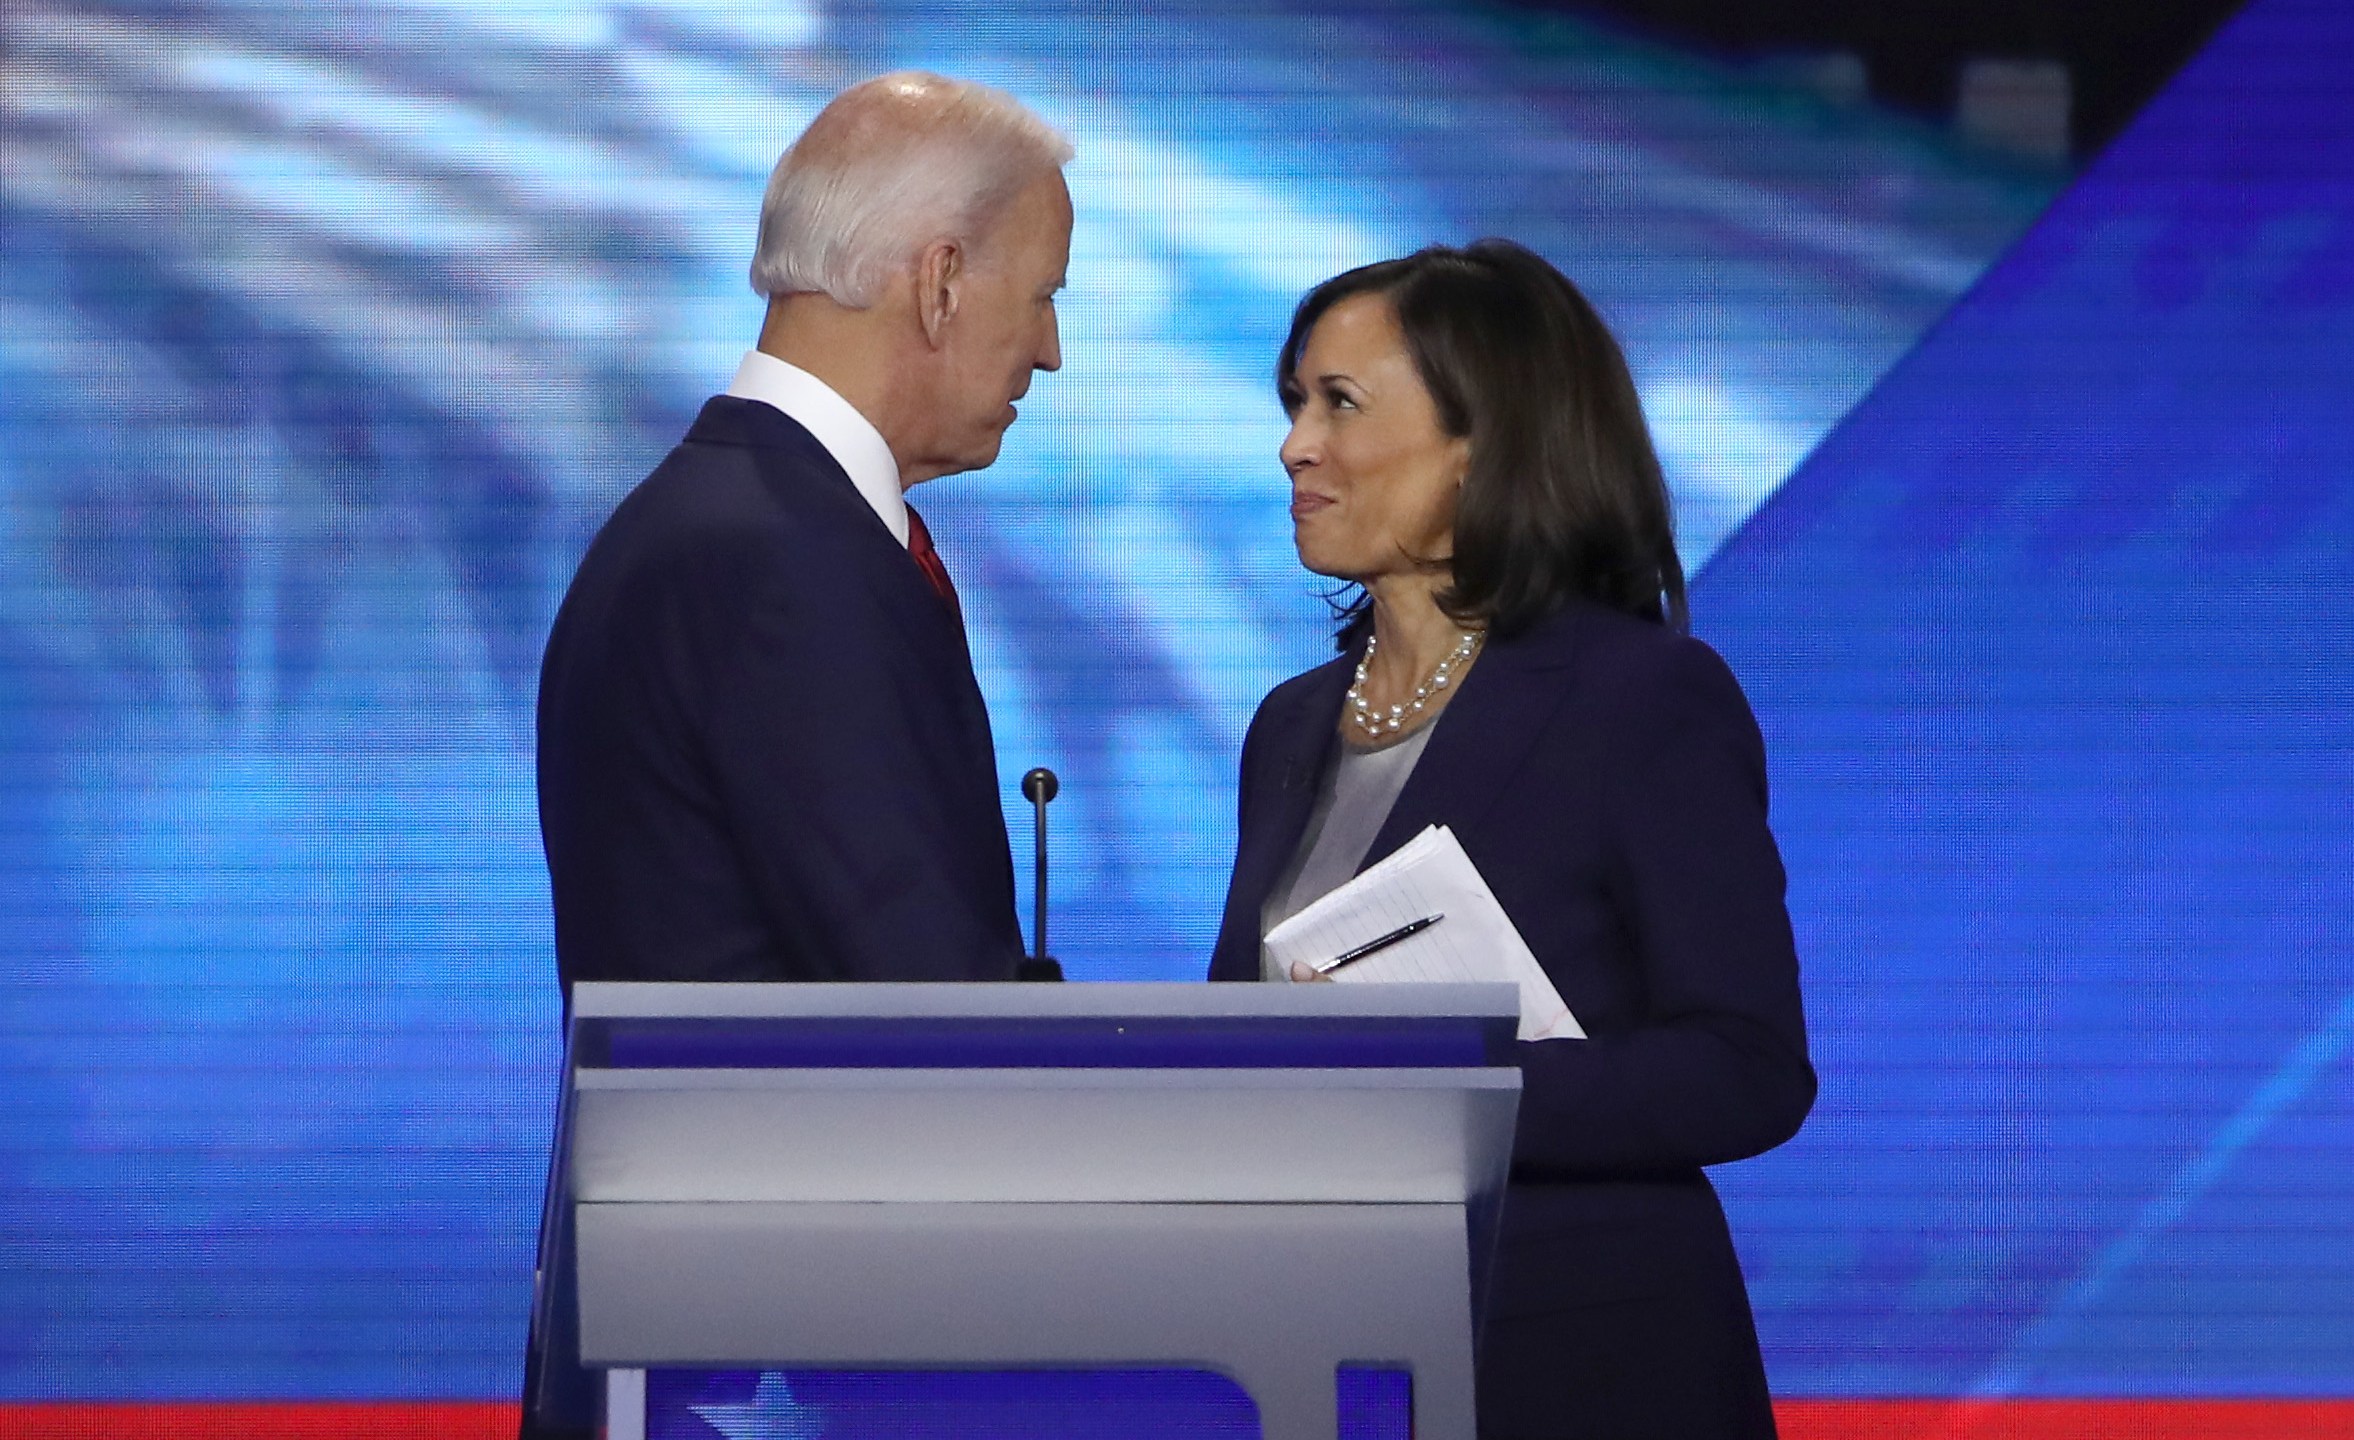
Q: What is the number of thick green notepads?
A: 0